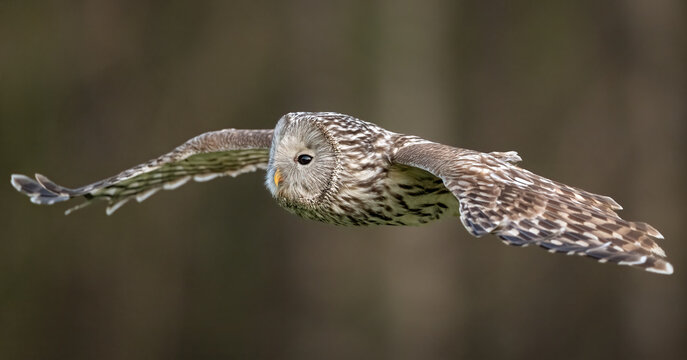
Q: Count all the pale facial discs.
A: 1